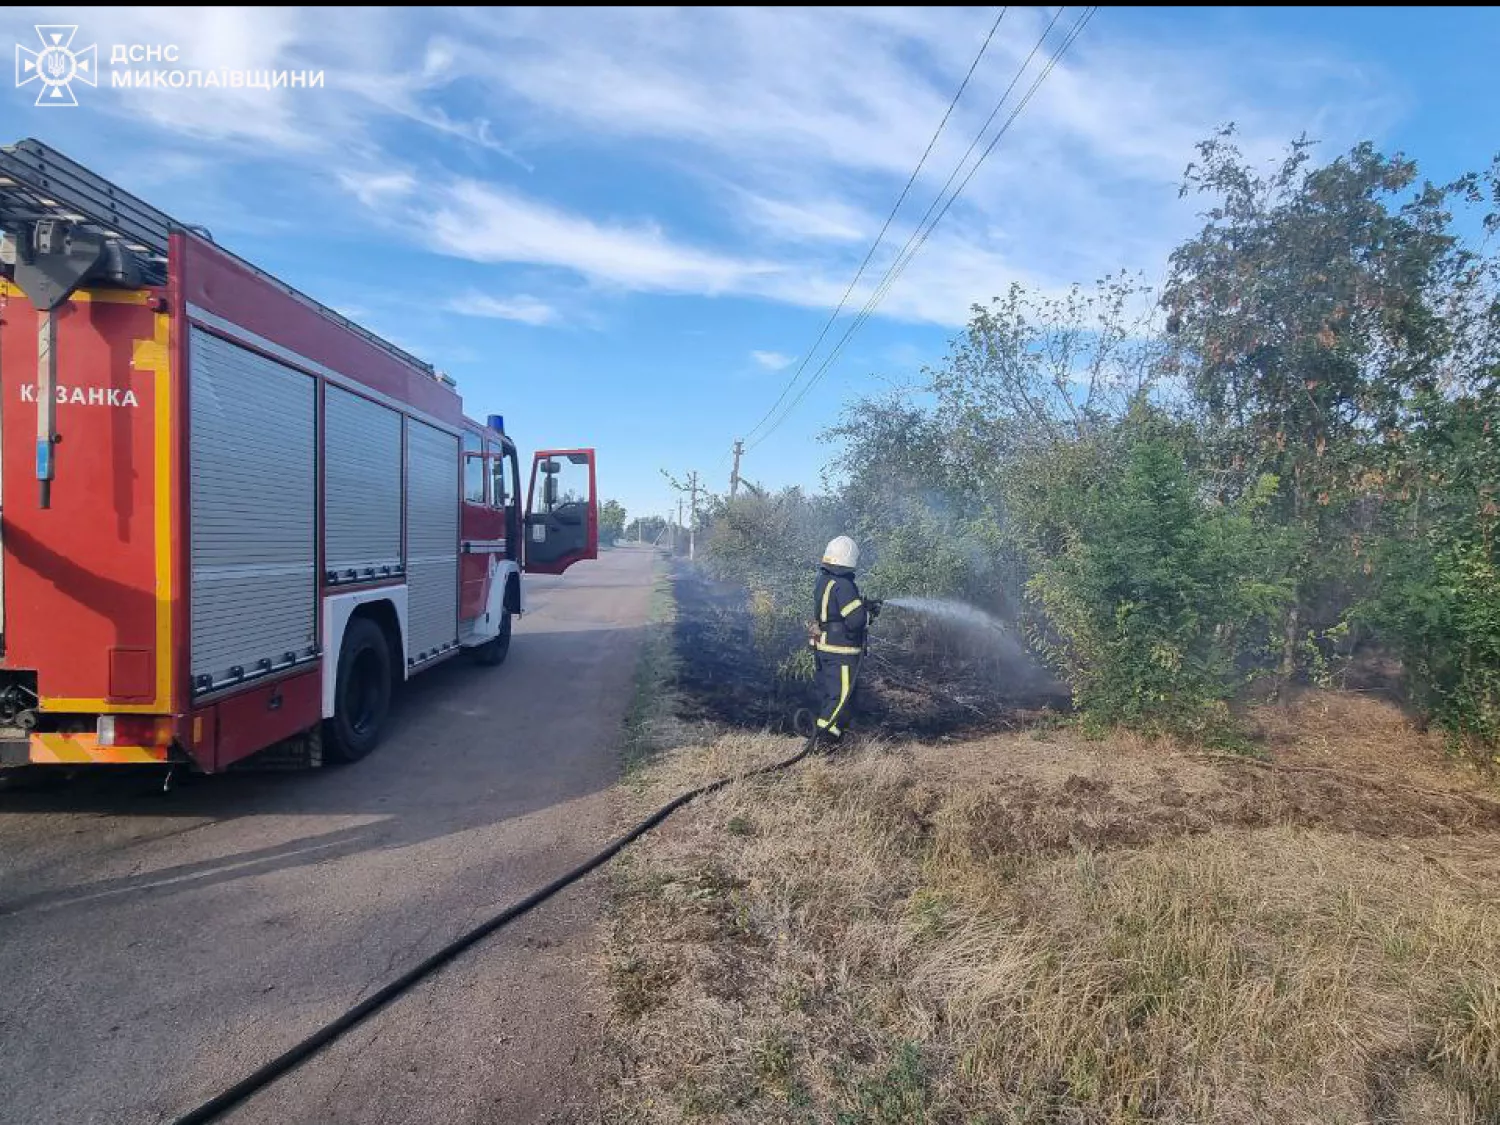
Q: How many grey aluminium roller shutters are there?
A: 3